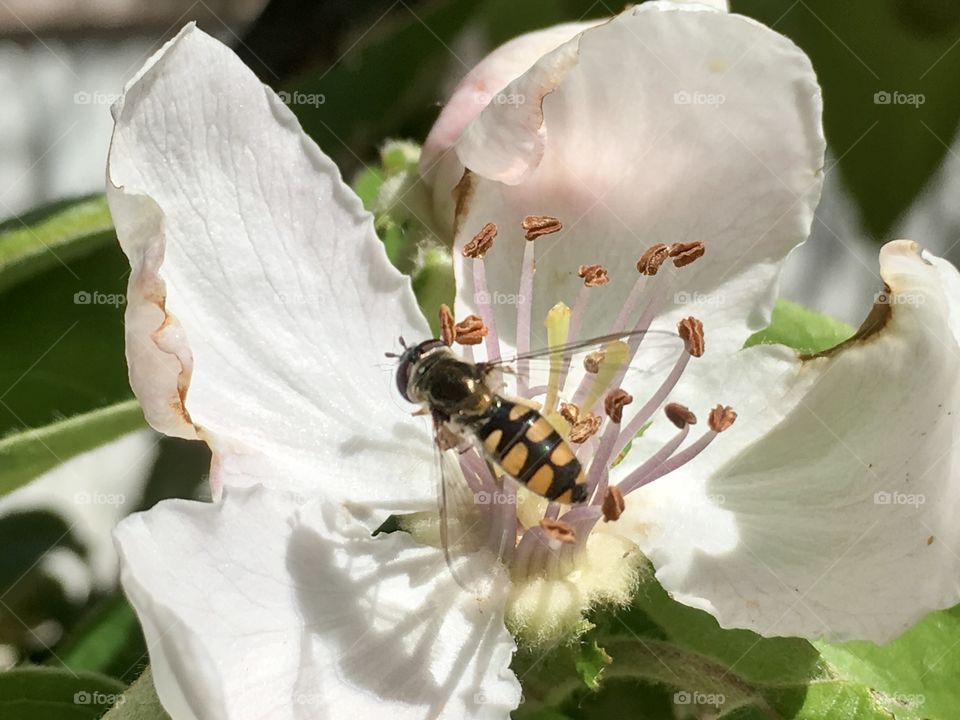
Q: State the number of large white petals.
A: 4